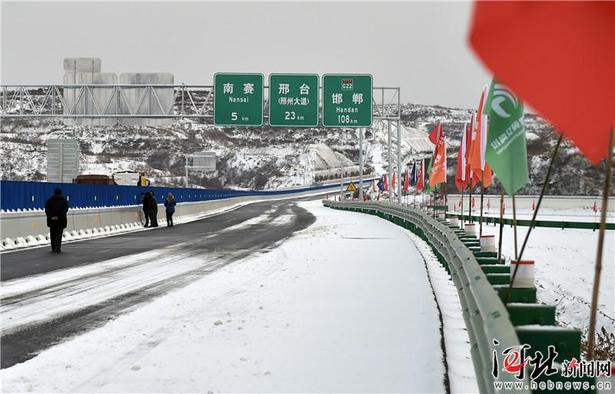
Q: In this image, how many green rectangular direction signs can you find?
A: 3